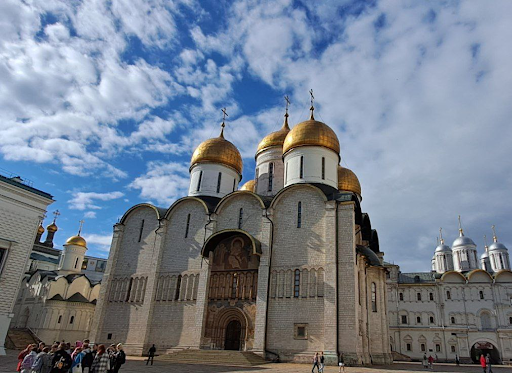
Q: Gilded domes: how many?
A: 8